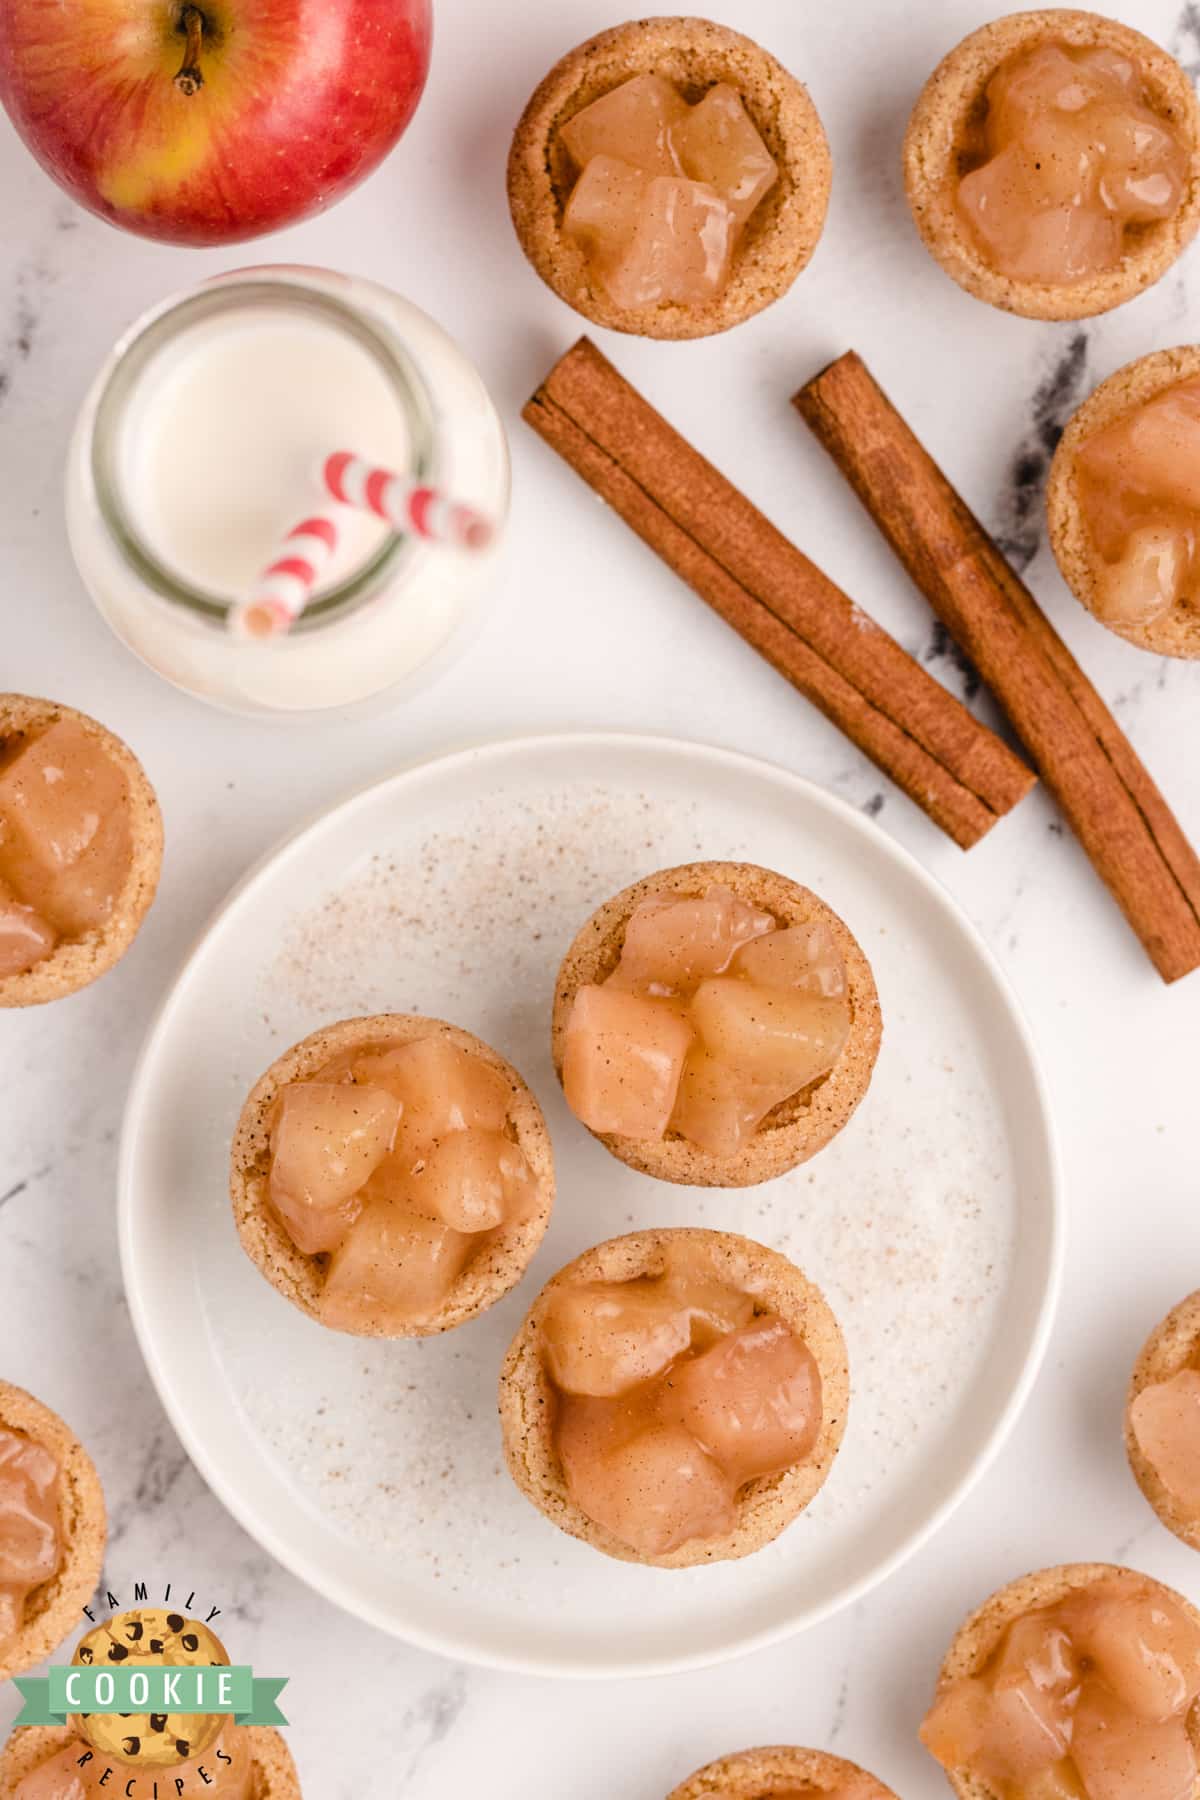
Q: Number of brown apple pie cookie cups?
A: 12